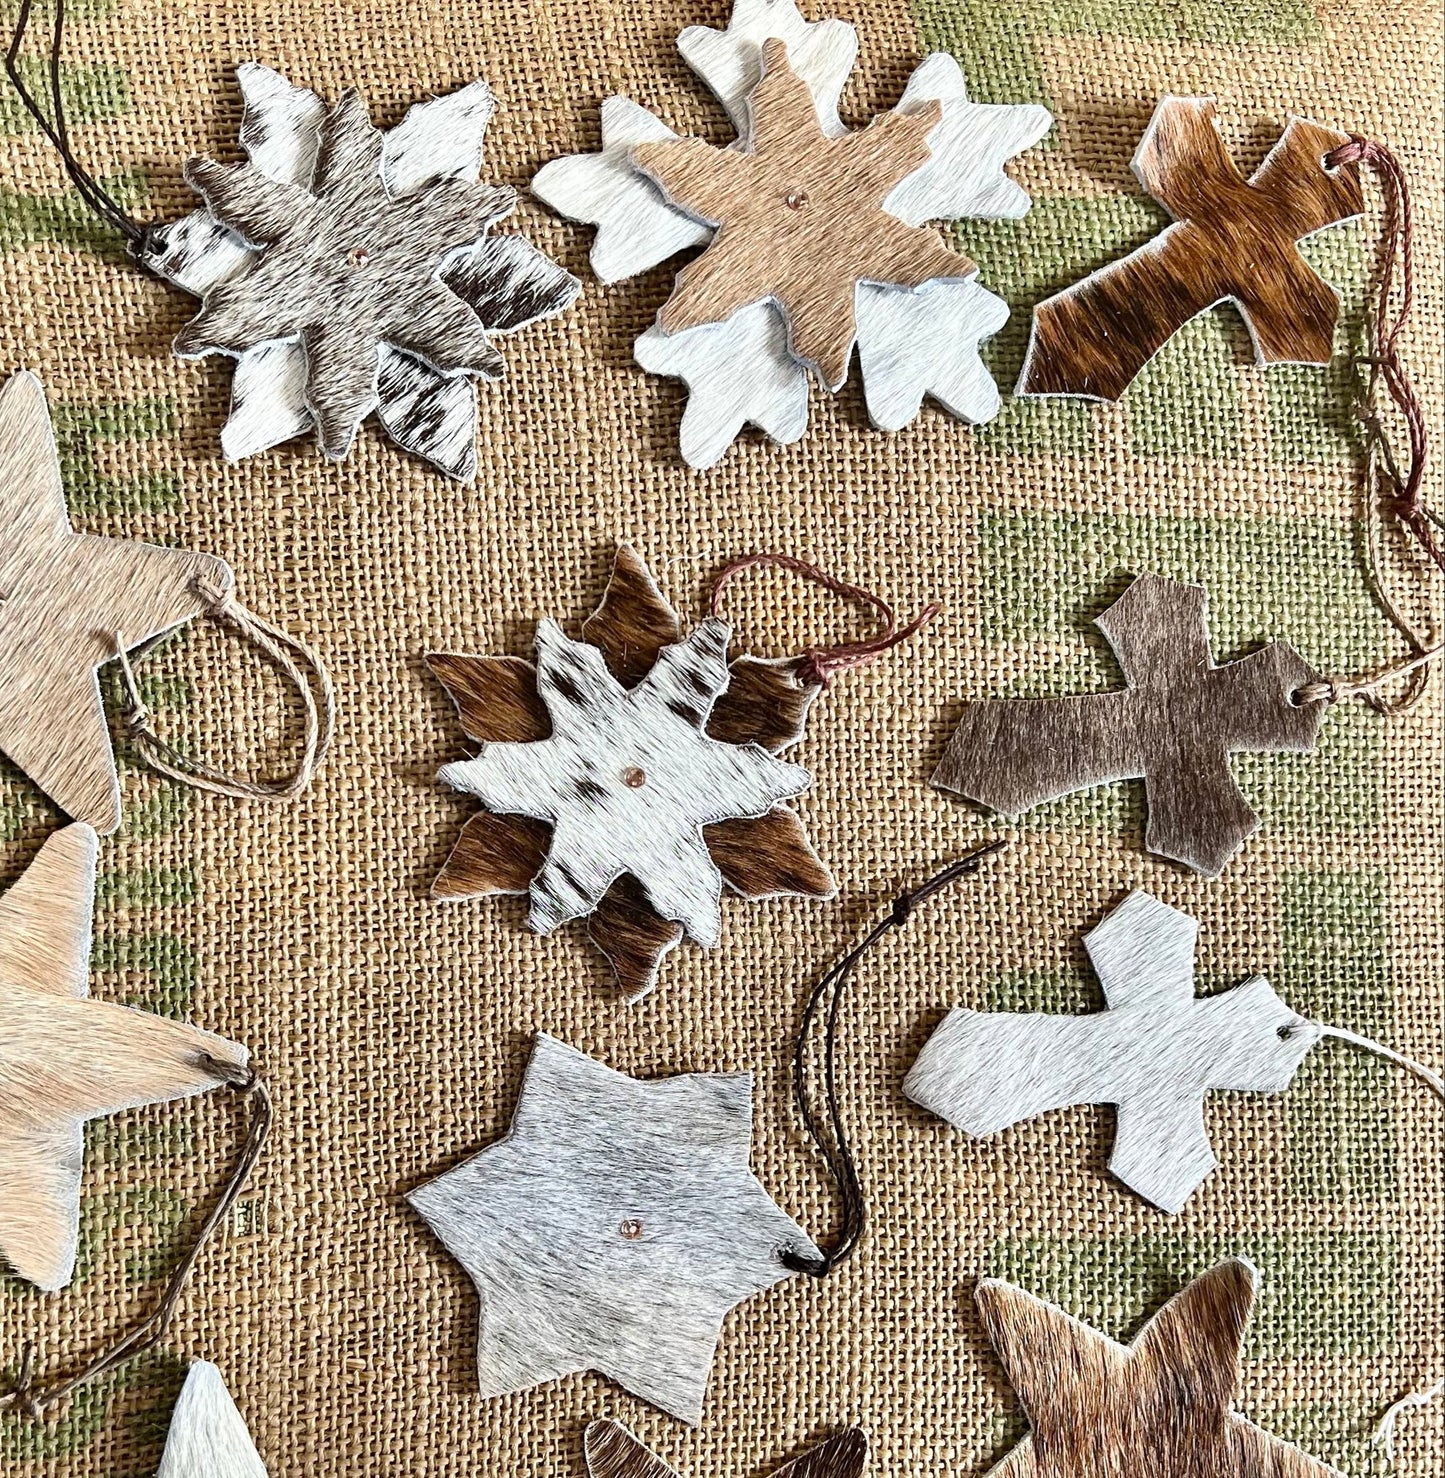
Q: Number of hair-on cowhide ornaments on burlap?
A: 12